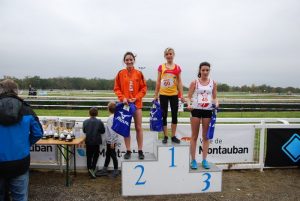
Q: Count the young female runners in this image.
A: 3